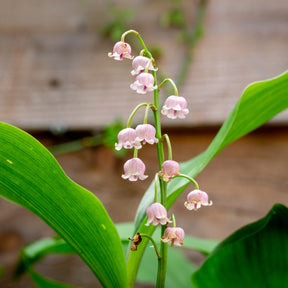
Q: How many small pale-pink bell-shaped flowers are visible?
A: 11